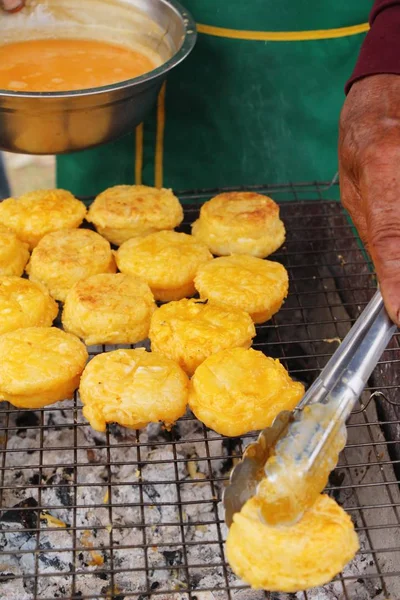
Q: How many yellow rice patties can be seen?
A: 14